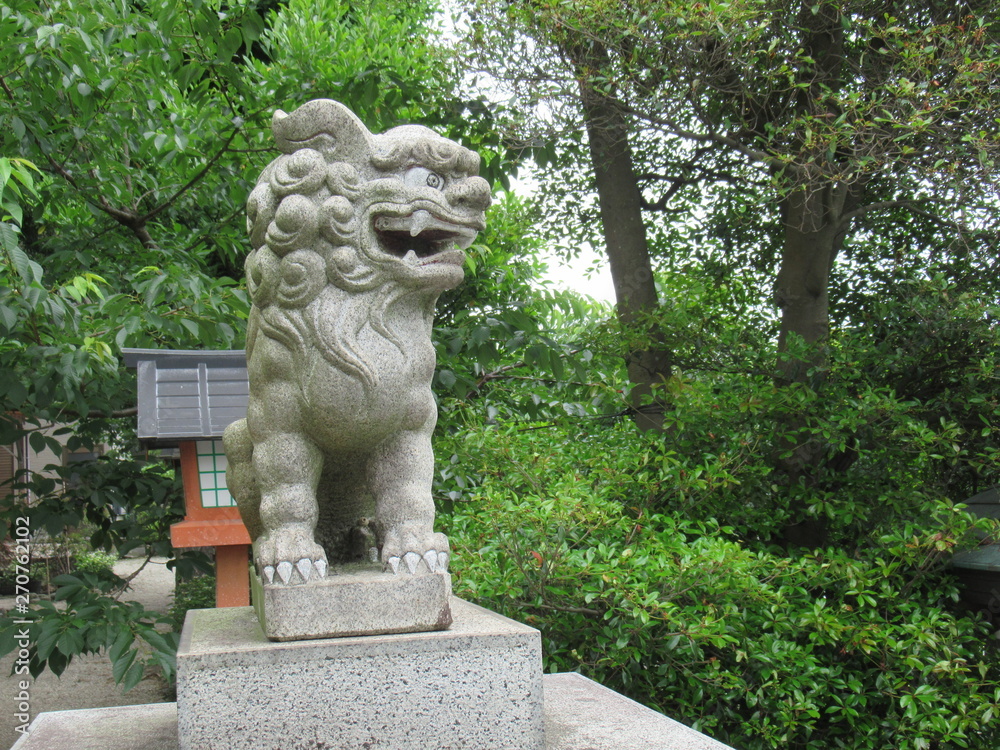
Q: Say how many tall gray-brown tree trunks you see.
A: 2